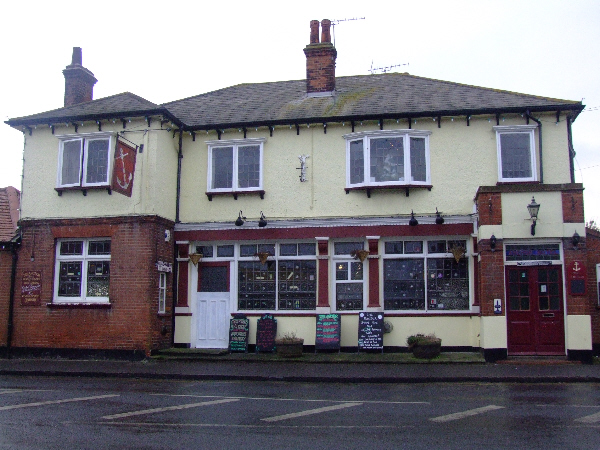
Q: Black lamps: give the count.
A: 7